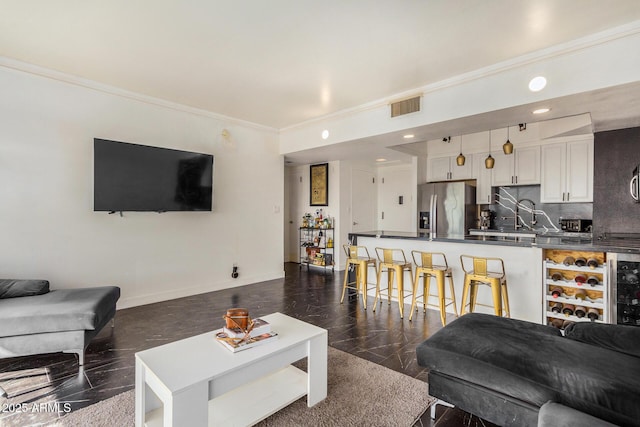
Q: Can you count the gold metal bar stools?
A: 4